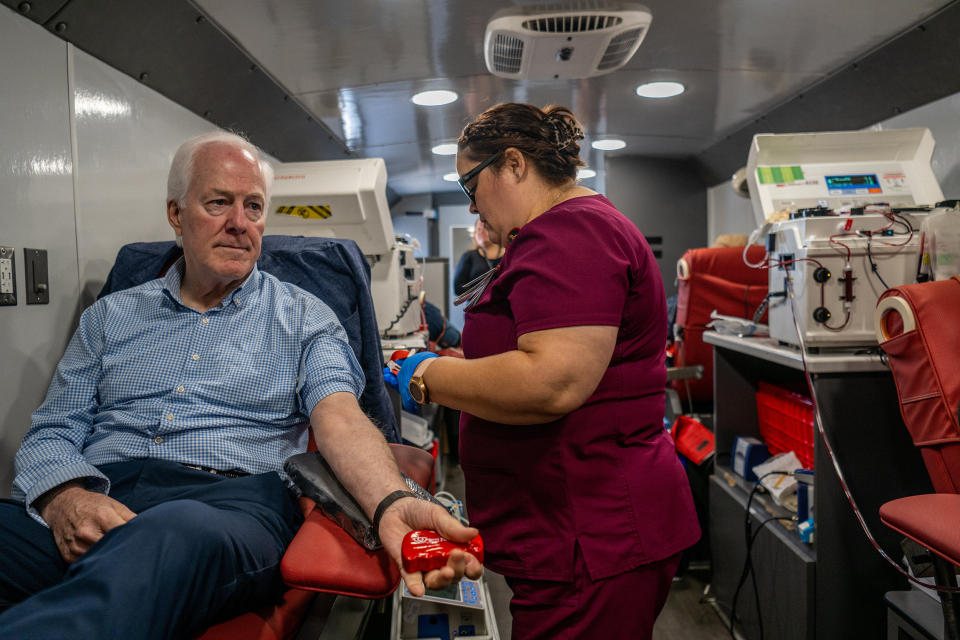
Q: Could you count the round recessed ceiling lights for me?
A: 6